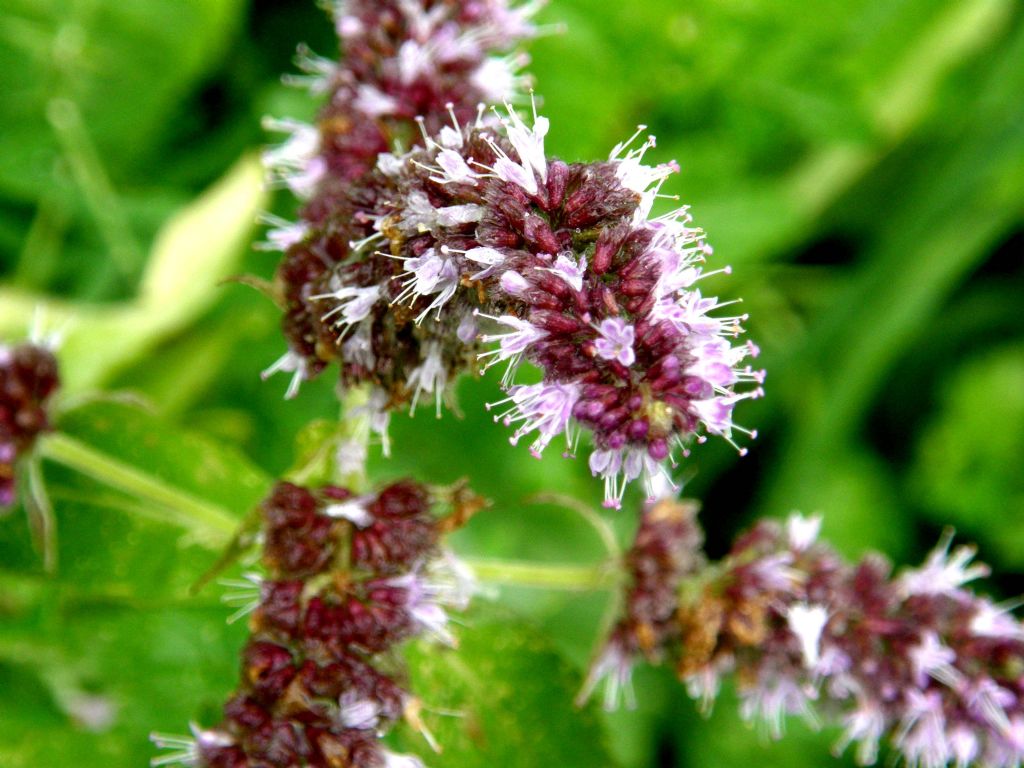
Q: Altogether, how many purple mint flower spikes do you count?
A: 5